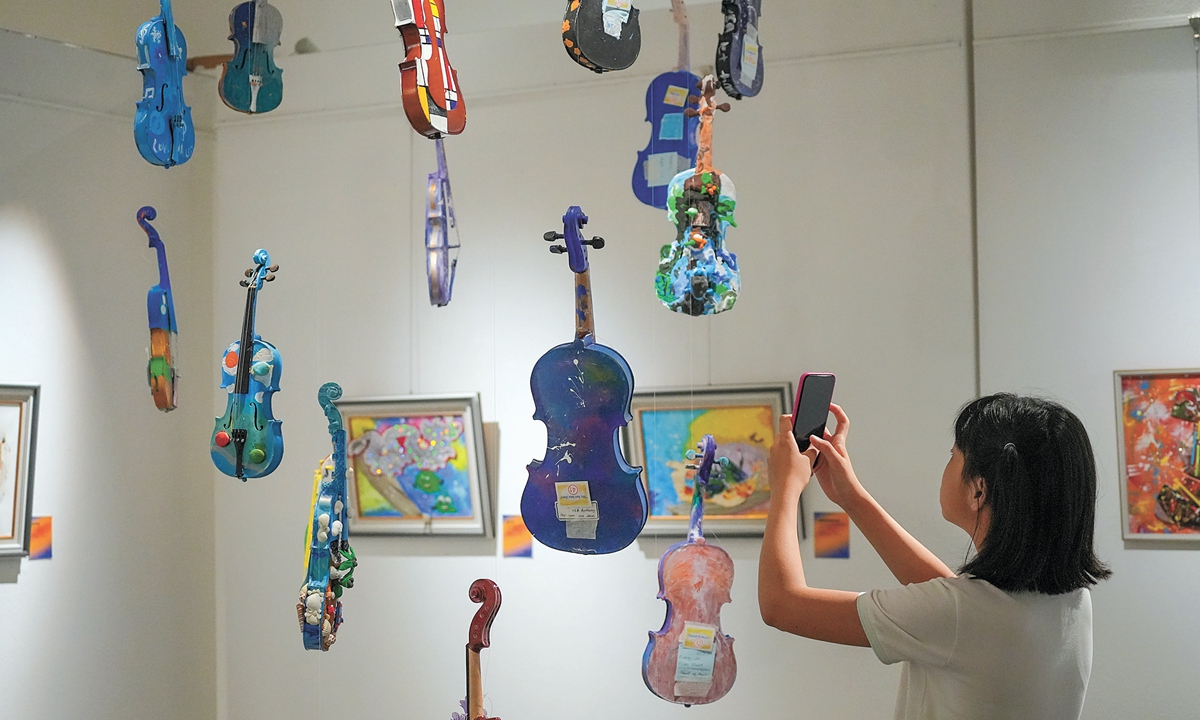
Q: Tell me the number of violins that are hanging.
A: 14